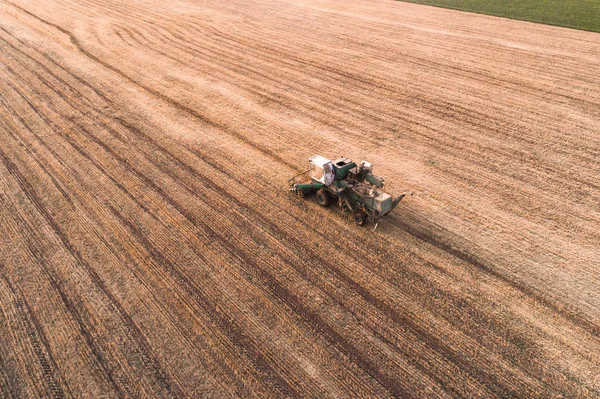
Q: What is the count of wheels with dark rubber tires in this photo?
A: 2